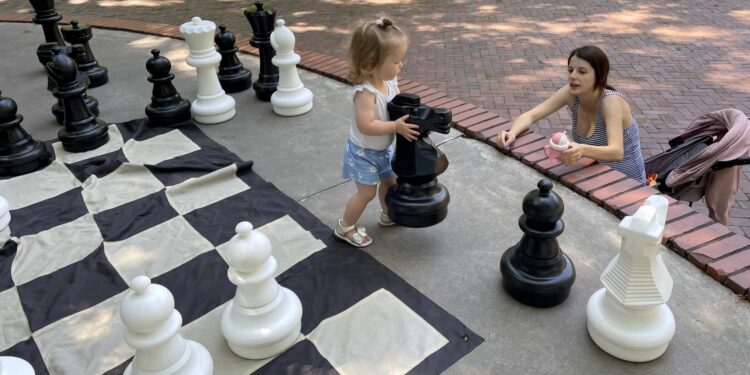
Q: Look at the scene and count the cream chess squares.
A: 13